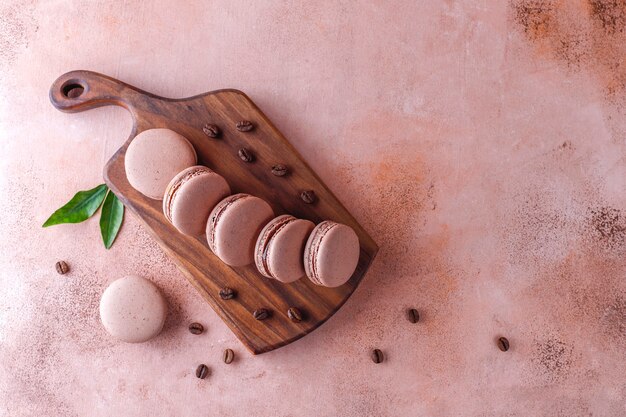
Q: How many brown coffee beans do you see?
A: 15